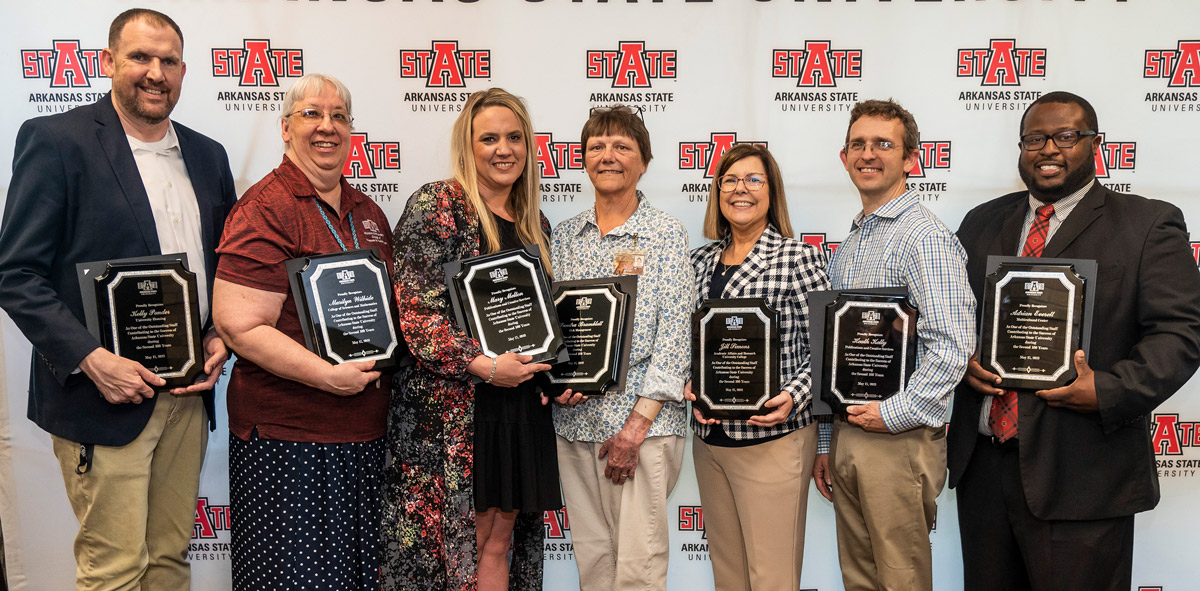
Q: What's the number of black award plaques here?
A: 7